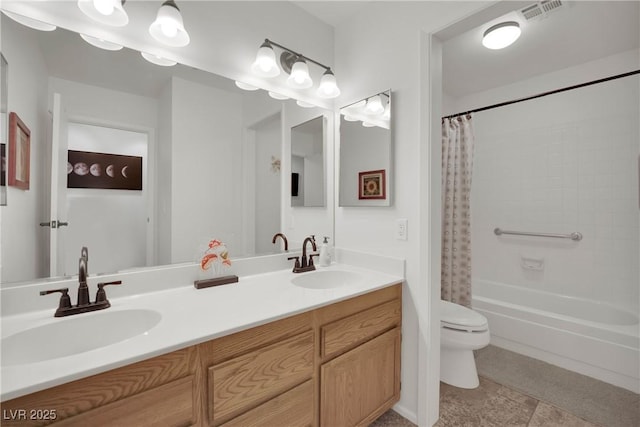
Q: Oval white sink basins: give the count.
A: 2